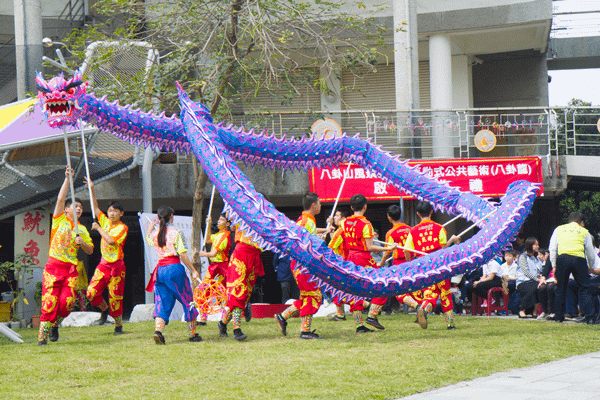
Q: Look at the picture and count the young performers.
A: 10